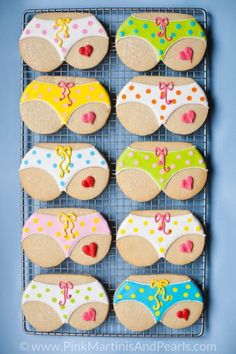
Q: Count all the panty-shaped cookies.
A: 10